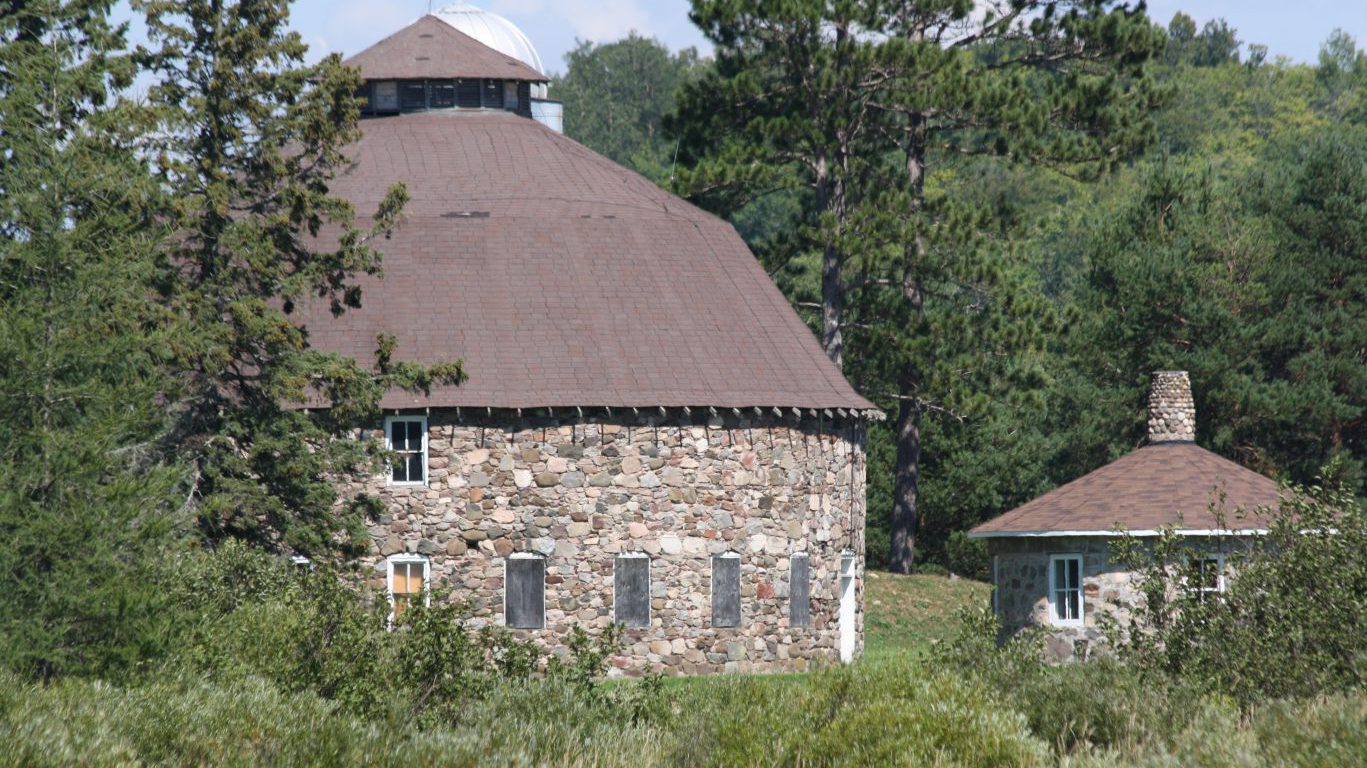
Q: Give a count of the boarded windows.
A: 4